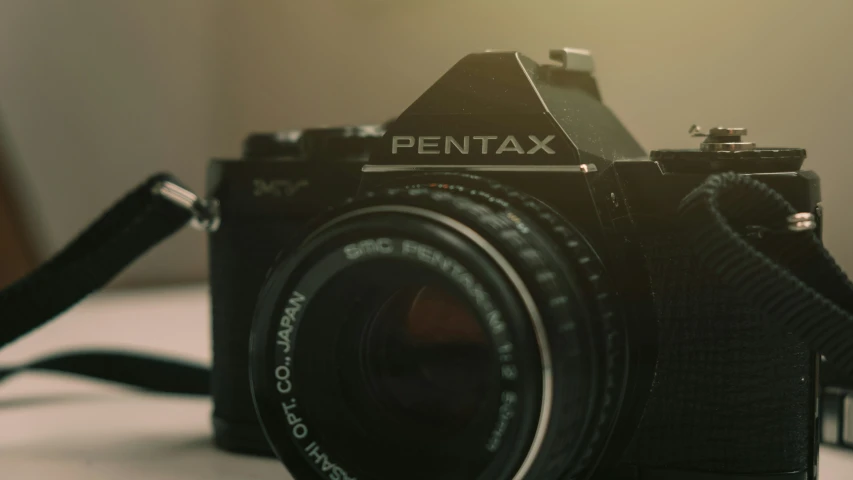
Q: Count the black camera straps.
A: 2